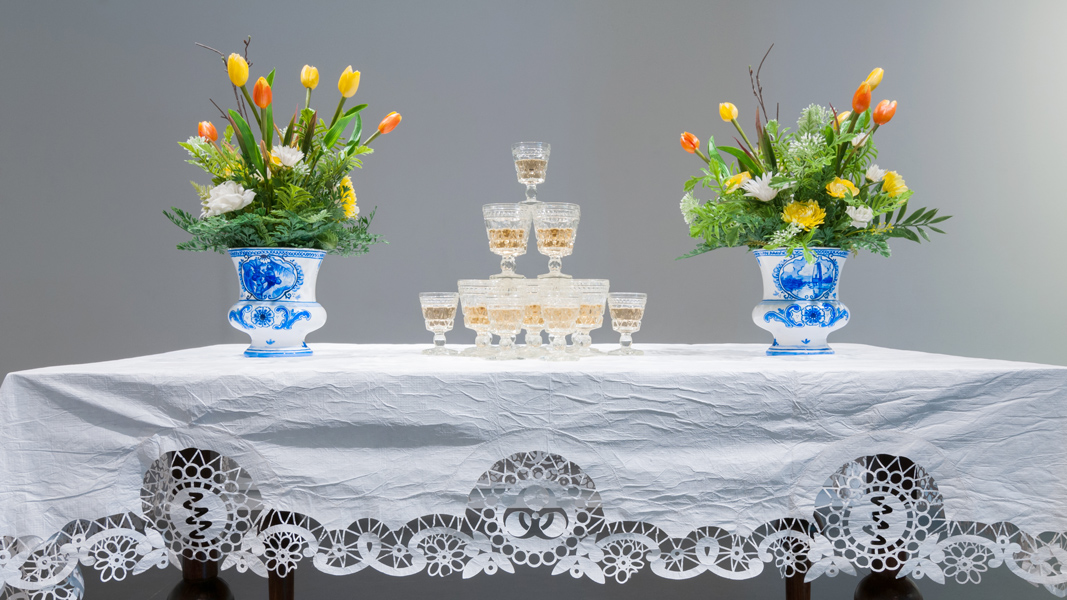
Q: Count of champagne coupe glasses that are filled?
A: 10